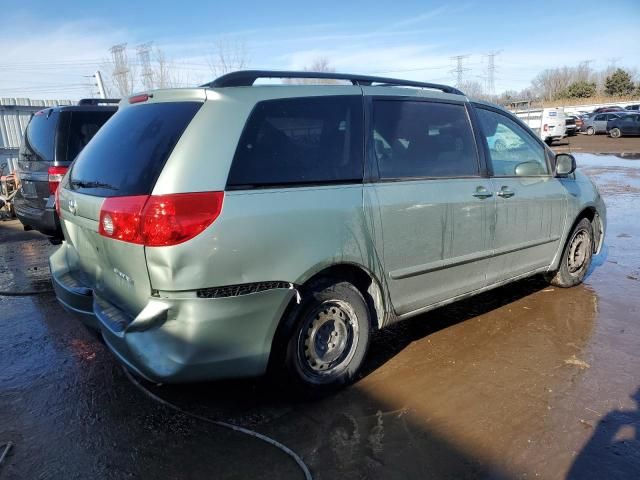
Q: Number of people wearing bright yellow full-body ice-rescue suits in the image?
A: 0